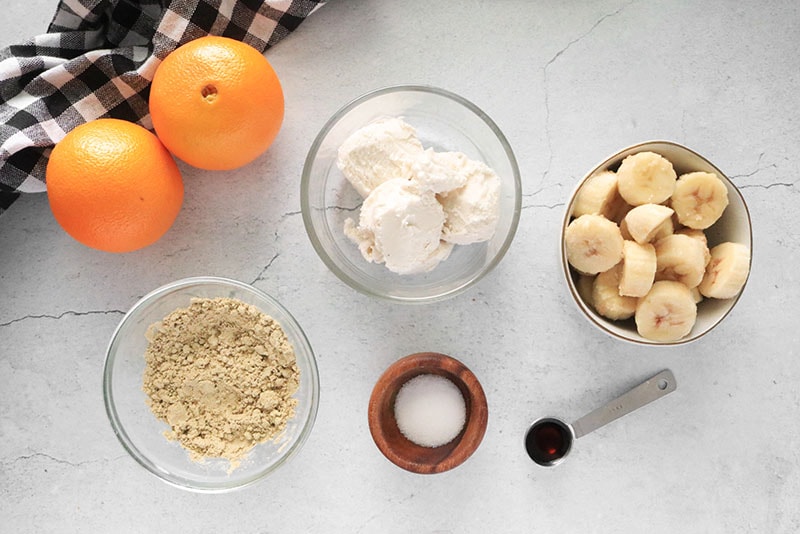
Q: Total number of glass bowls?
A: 2